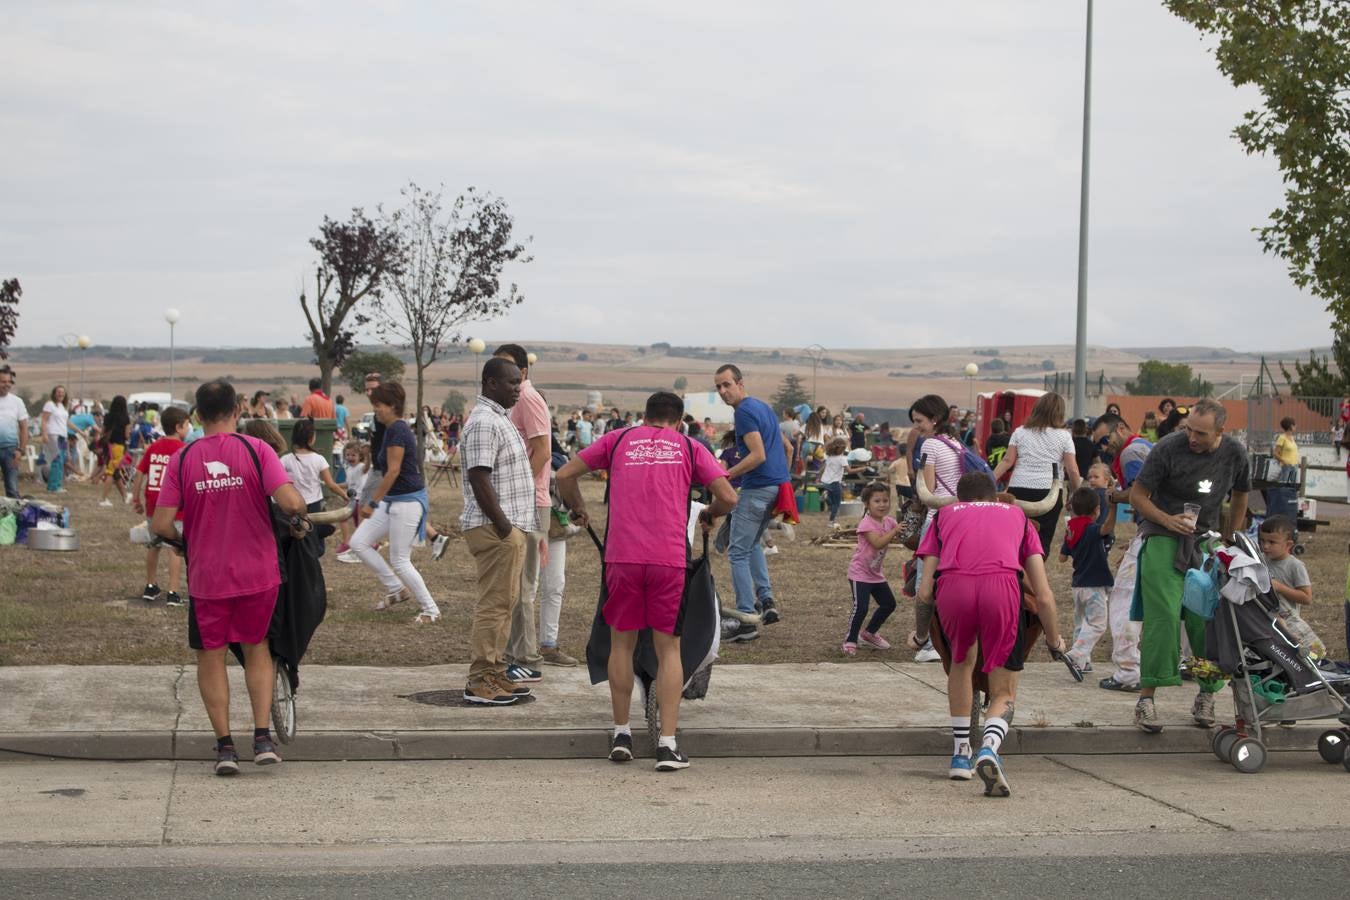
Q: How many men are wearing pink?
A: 4